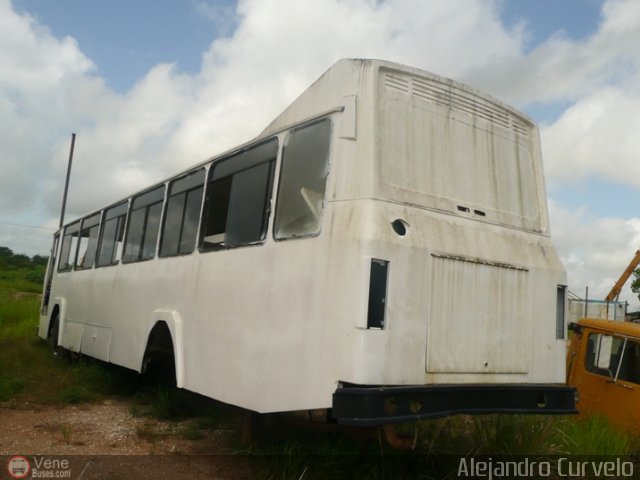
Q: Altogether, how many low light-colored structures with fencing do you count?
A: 1